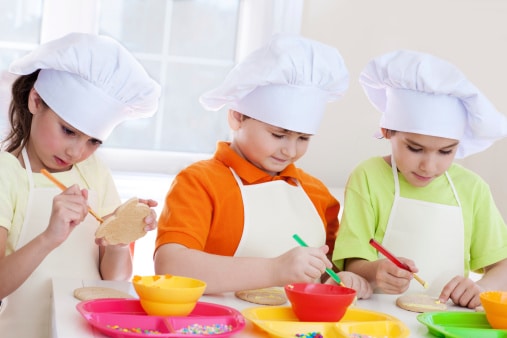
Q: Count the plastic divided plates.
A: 3